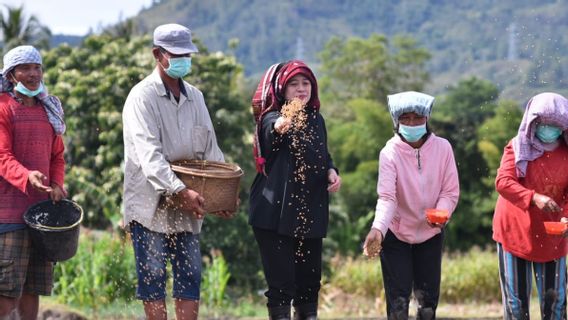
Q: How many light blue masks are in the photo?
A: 4